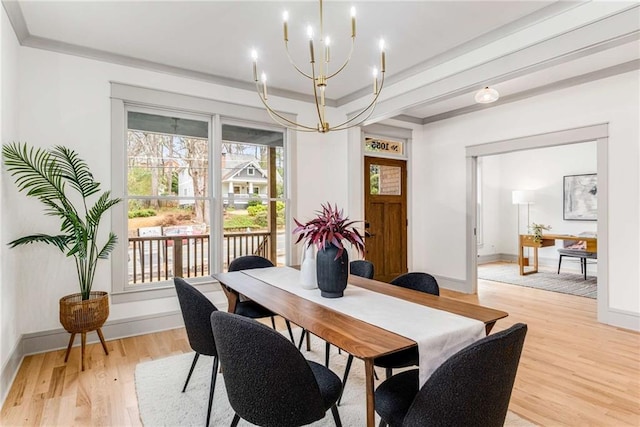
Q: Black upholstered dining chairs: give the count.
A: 6